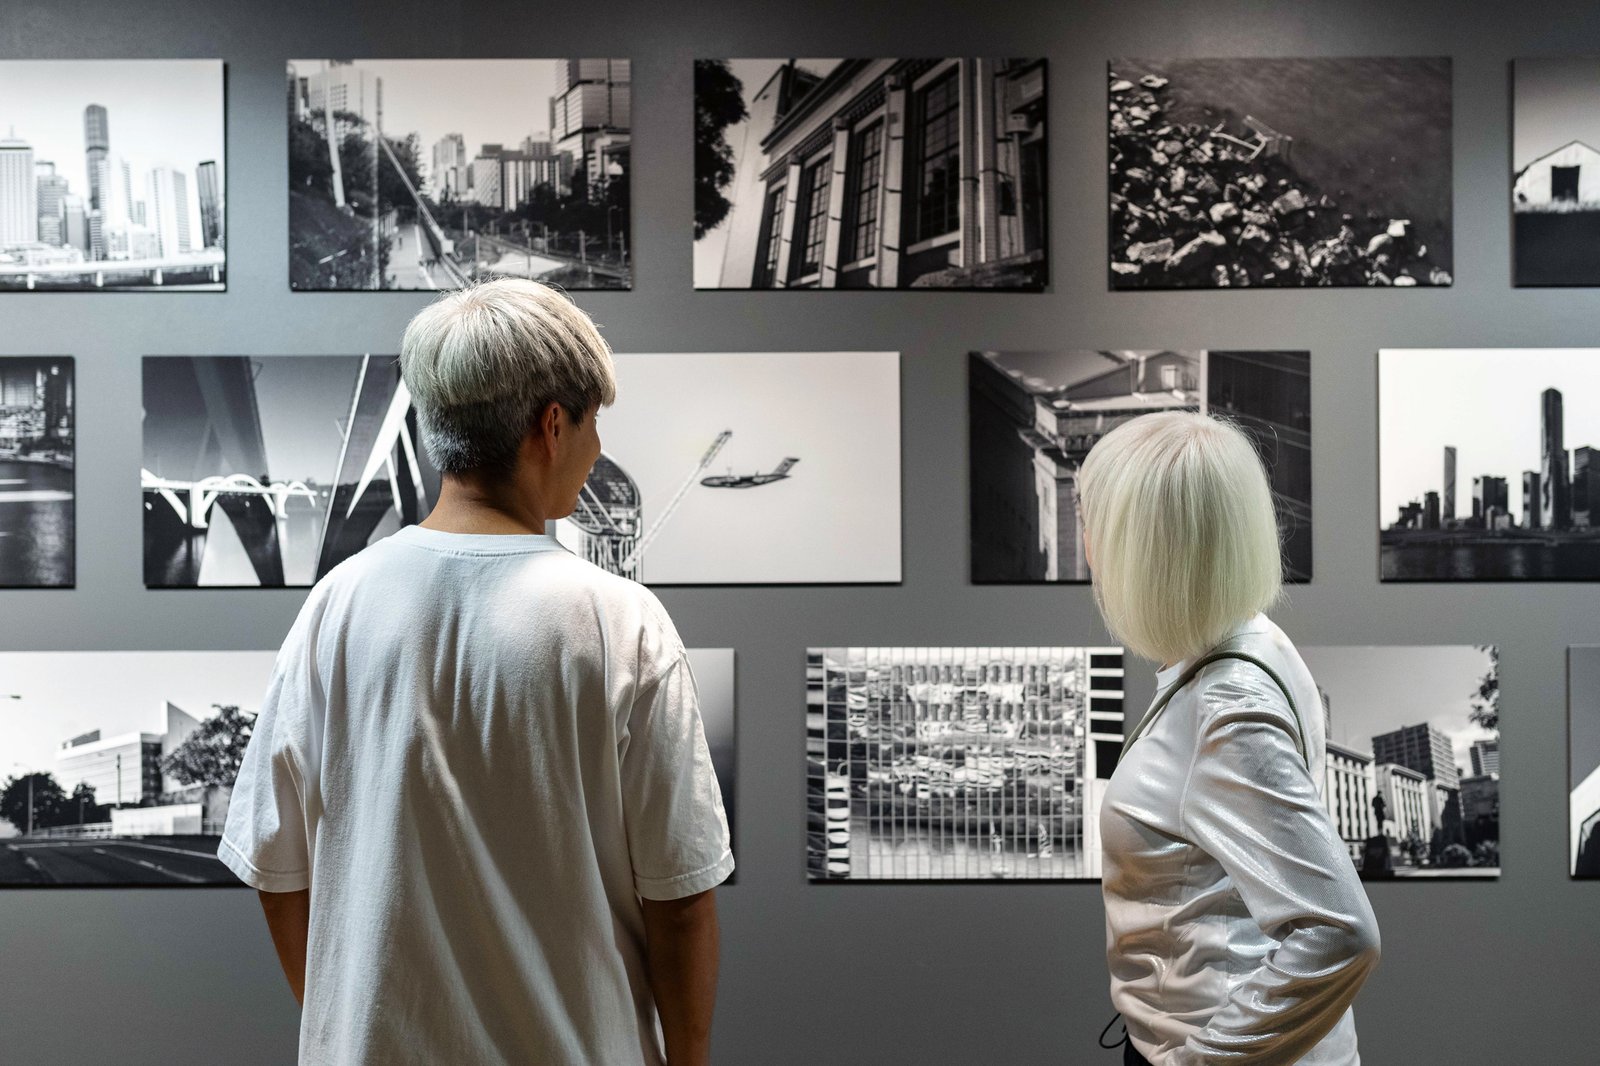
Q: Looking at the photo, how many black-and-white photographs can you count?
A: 15